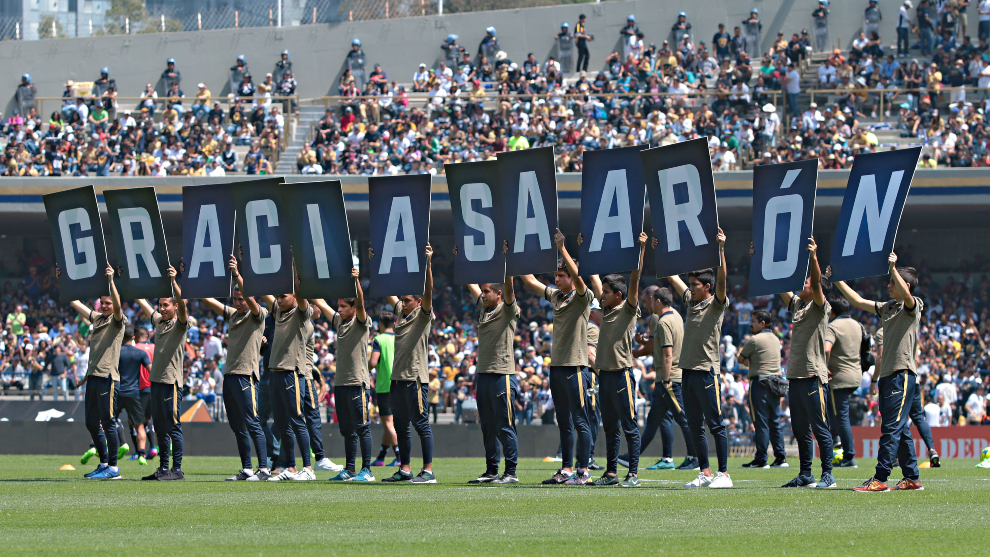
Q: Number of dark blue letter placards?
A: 12